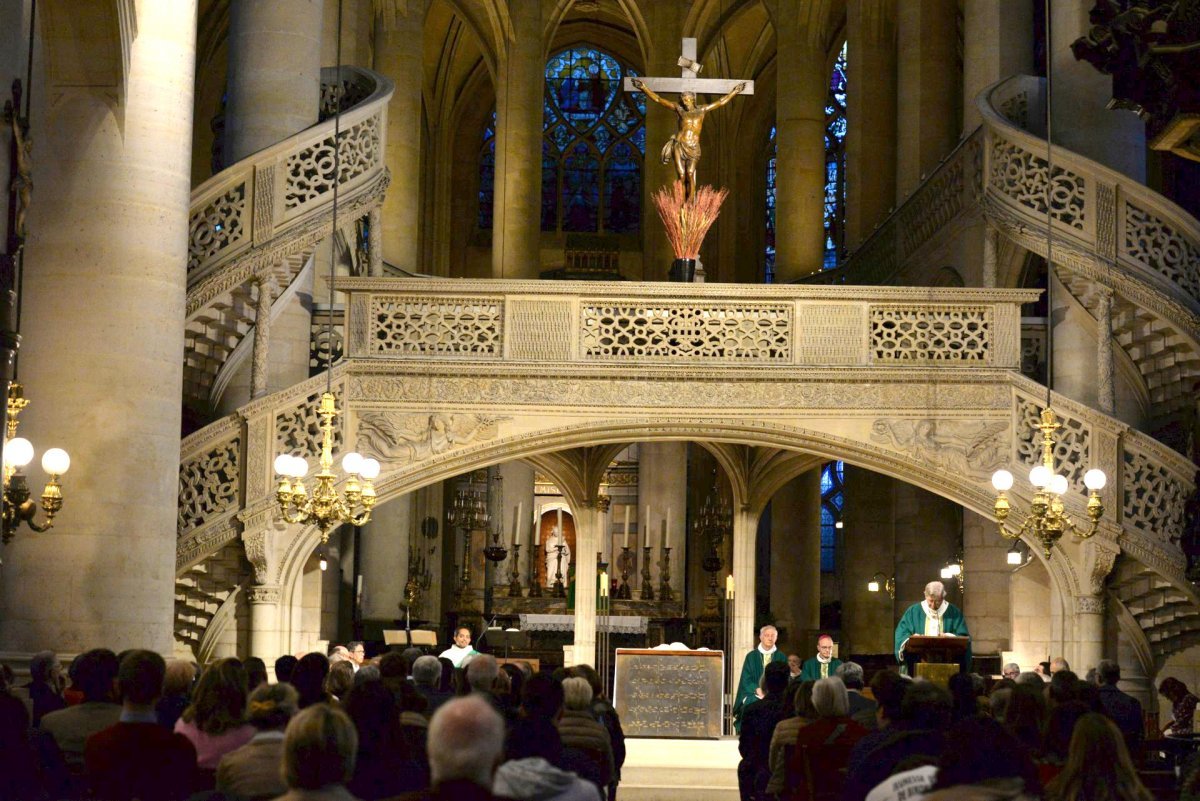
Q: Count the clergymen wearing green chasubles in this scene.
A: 3